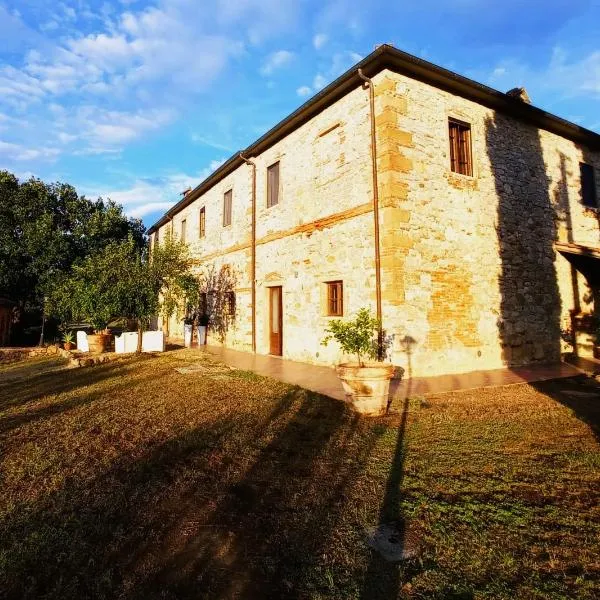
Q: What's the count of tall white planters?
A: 2